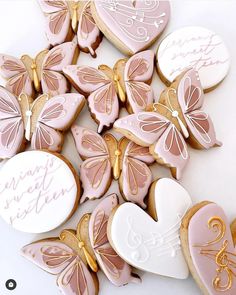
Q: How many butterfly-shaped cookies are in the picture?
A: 7